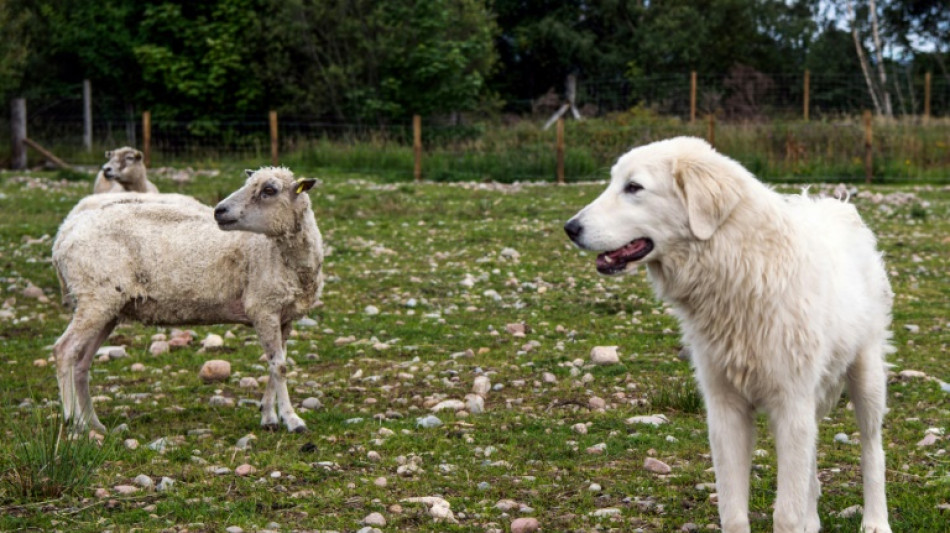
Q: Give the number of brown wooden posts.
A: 9